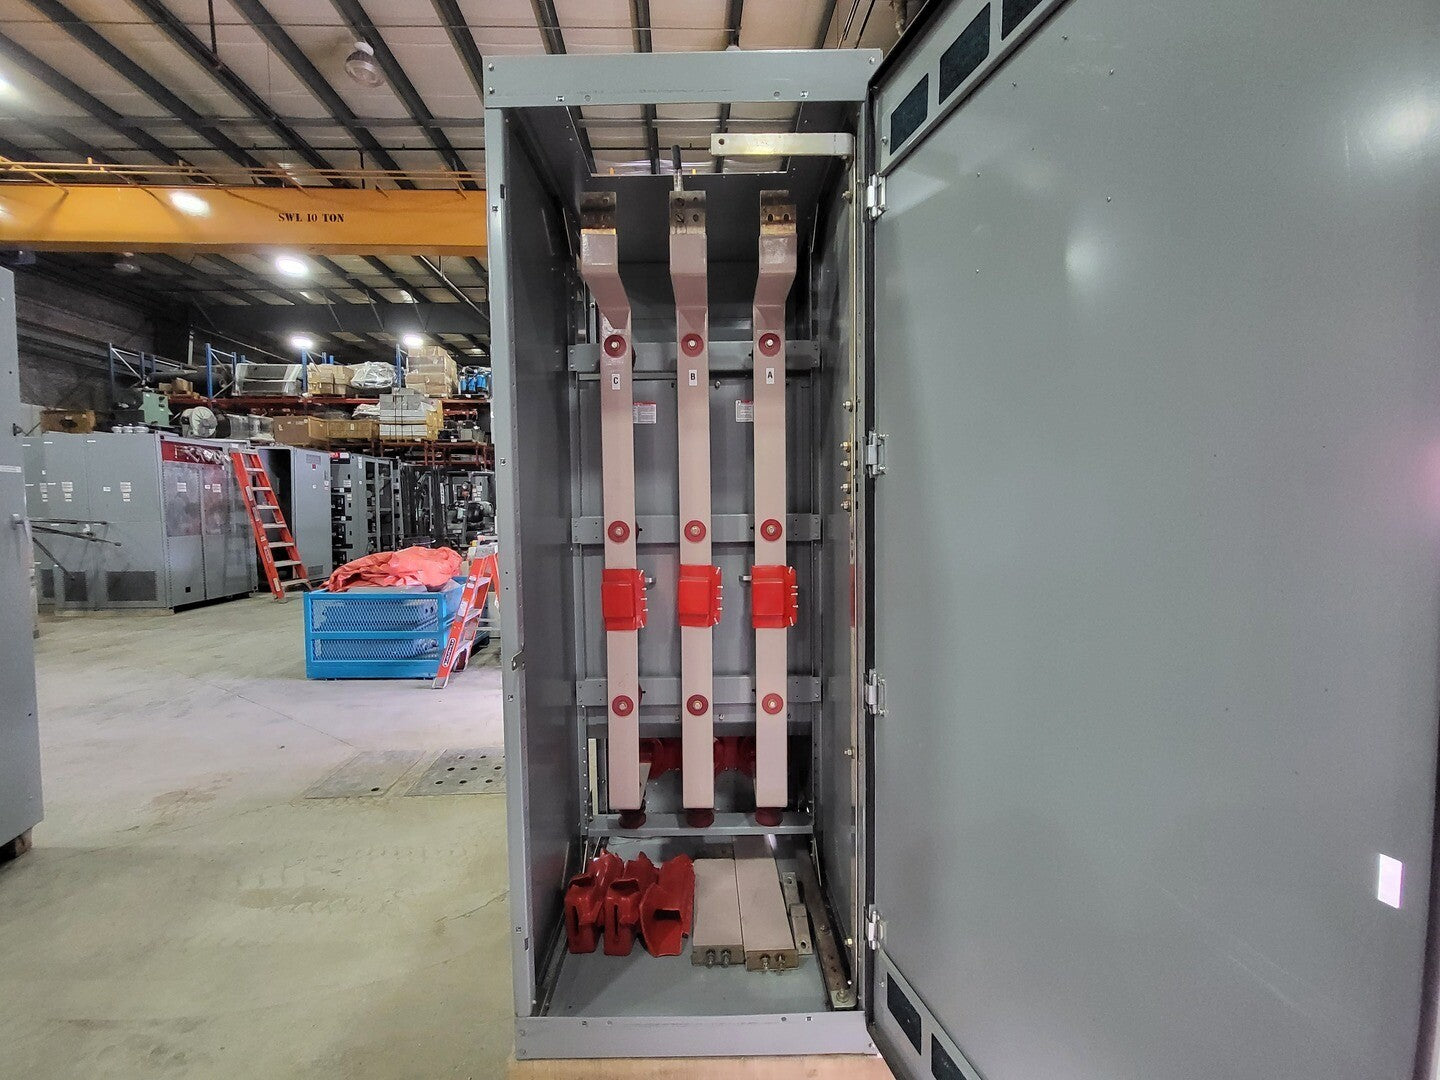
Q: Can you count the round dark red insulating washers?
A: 9